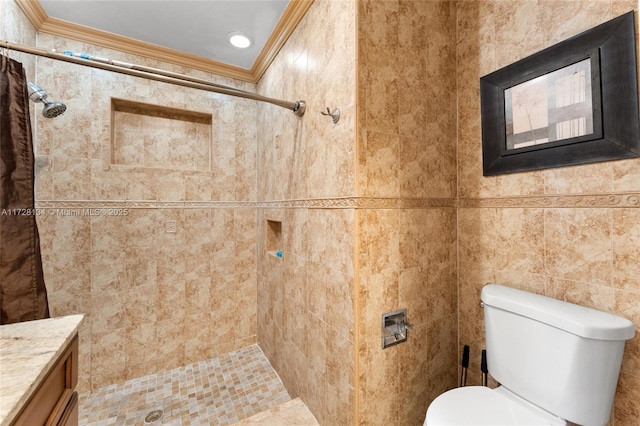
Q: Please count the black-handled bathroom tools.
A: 2